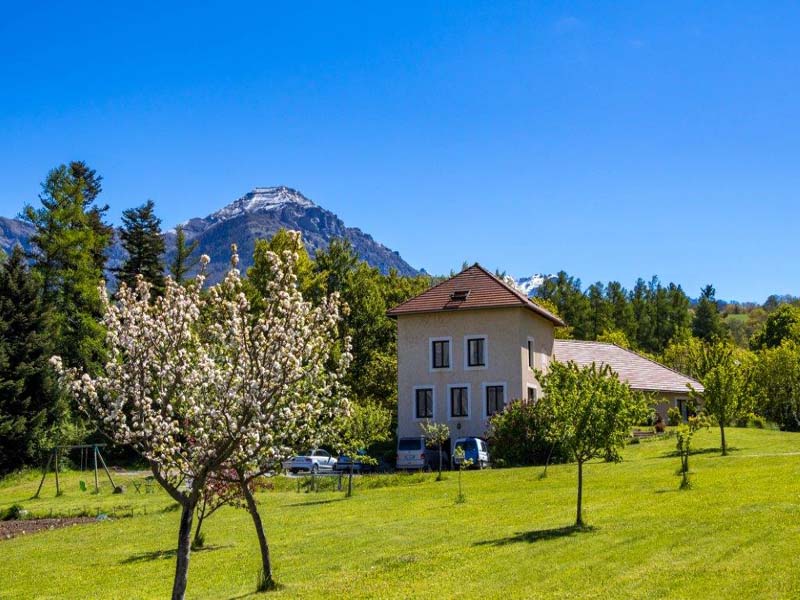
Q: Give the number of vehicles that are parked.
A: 4